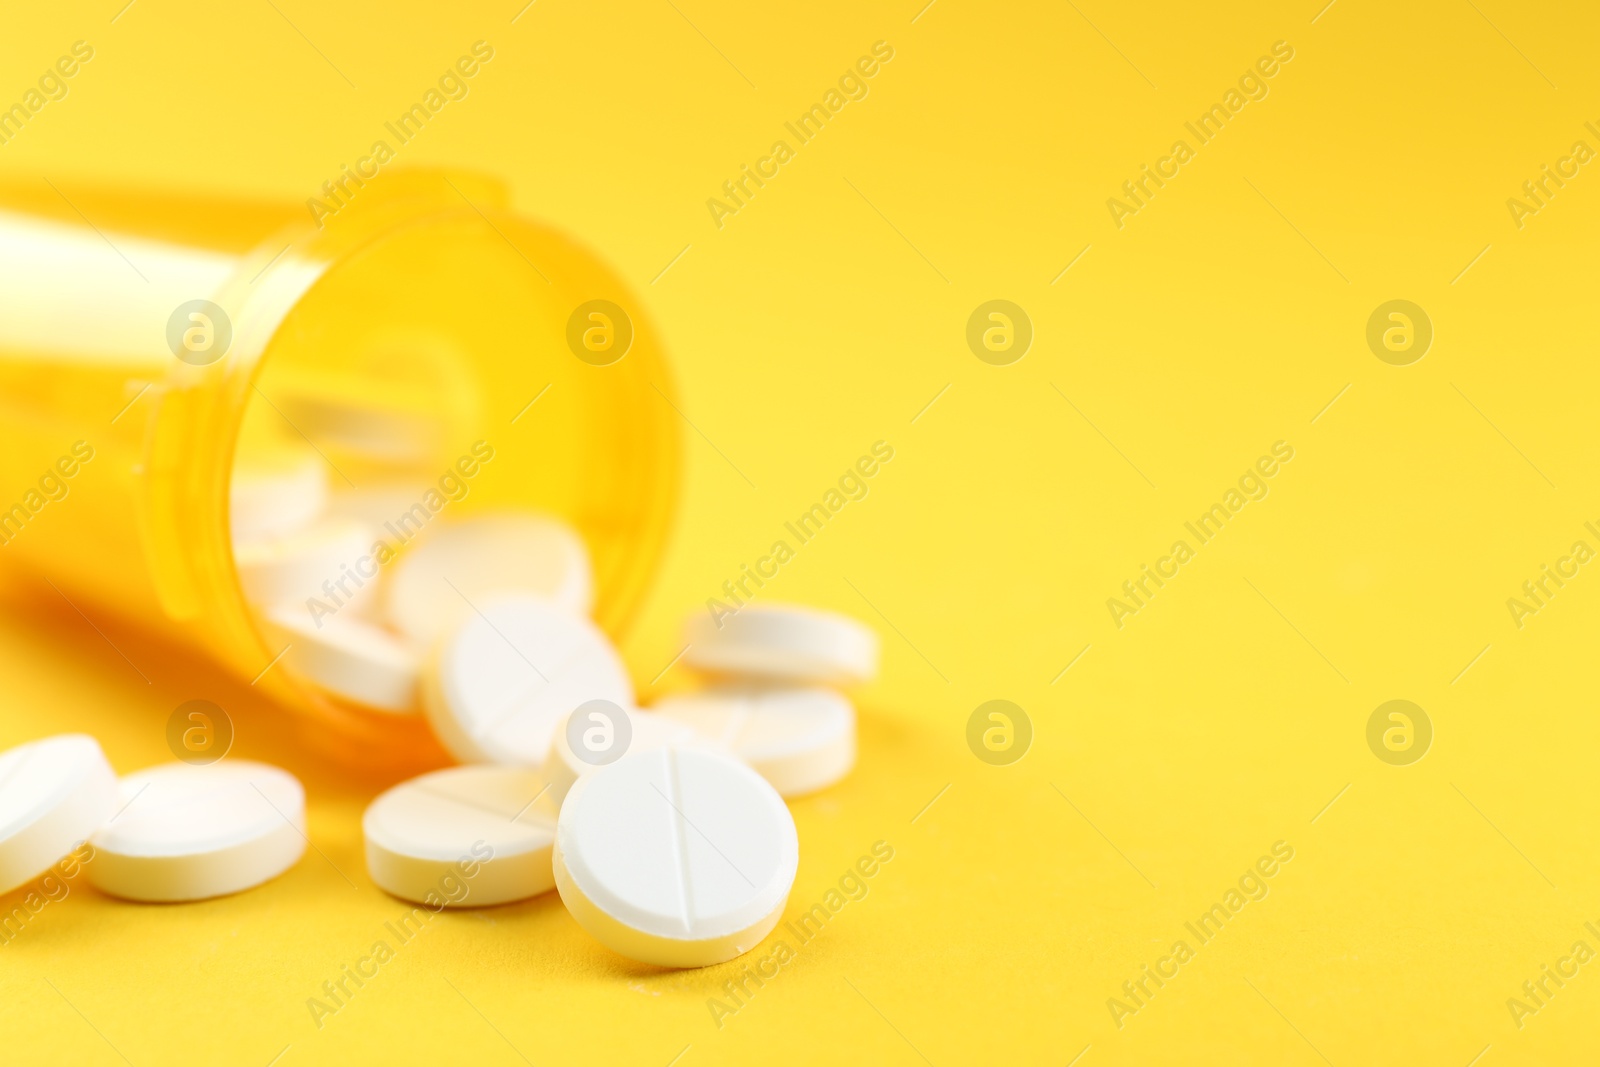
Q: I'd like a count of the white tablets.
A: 14